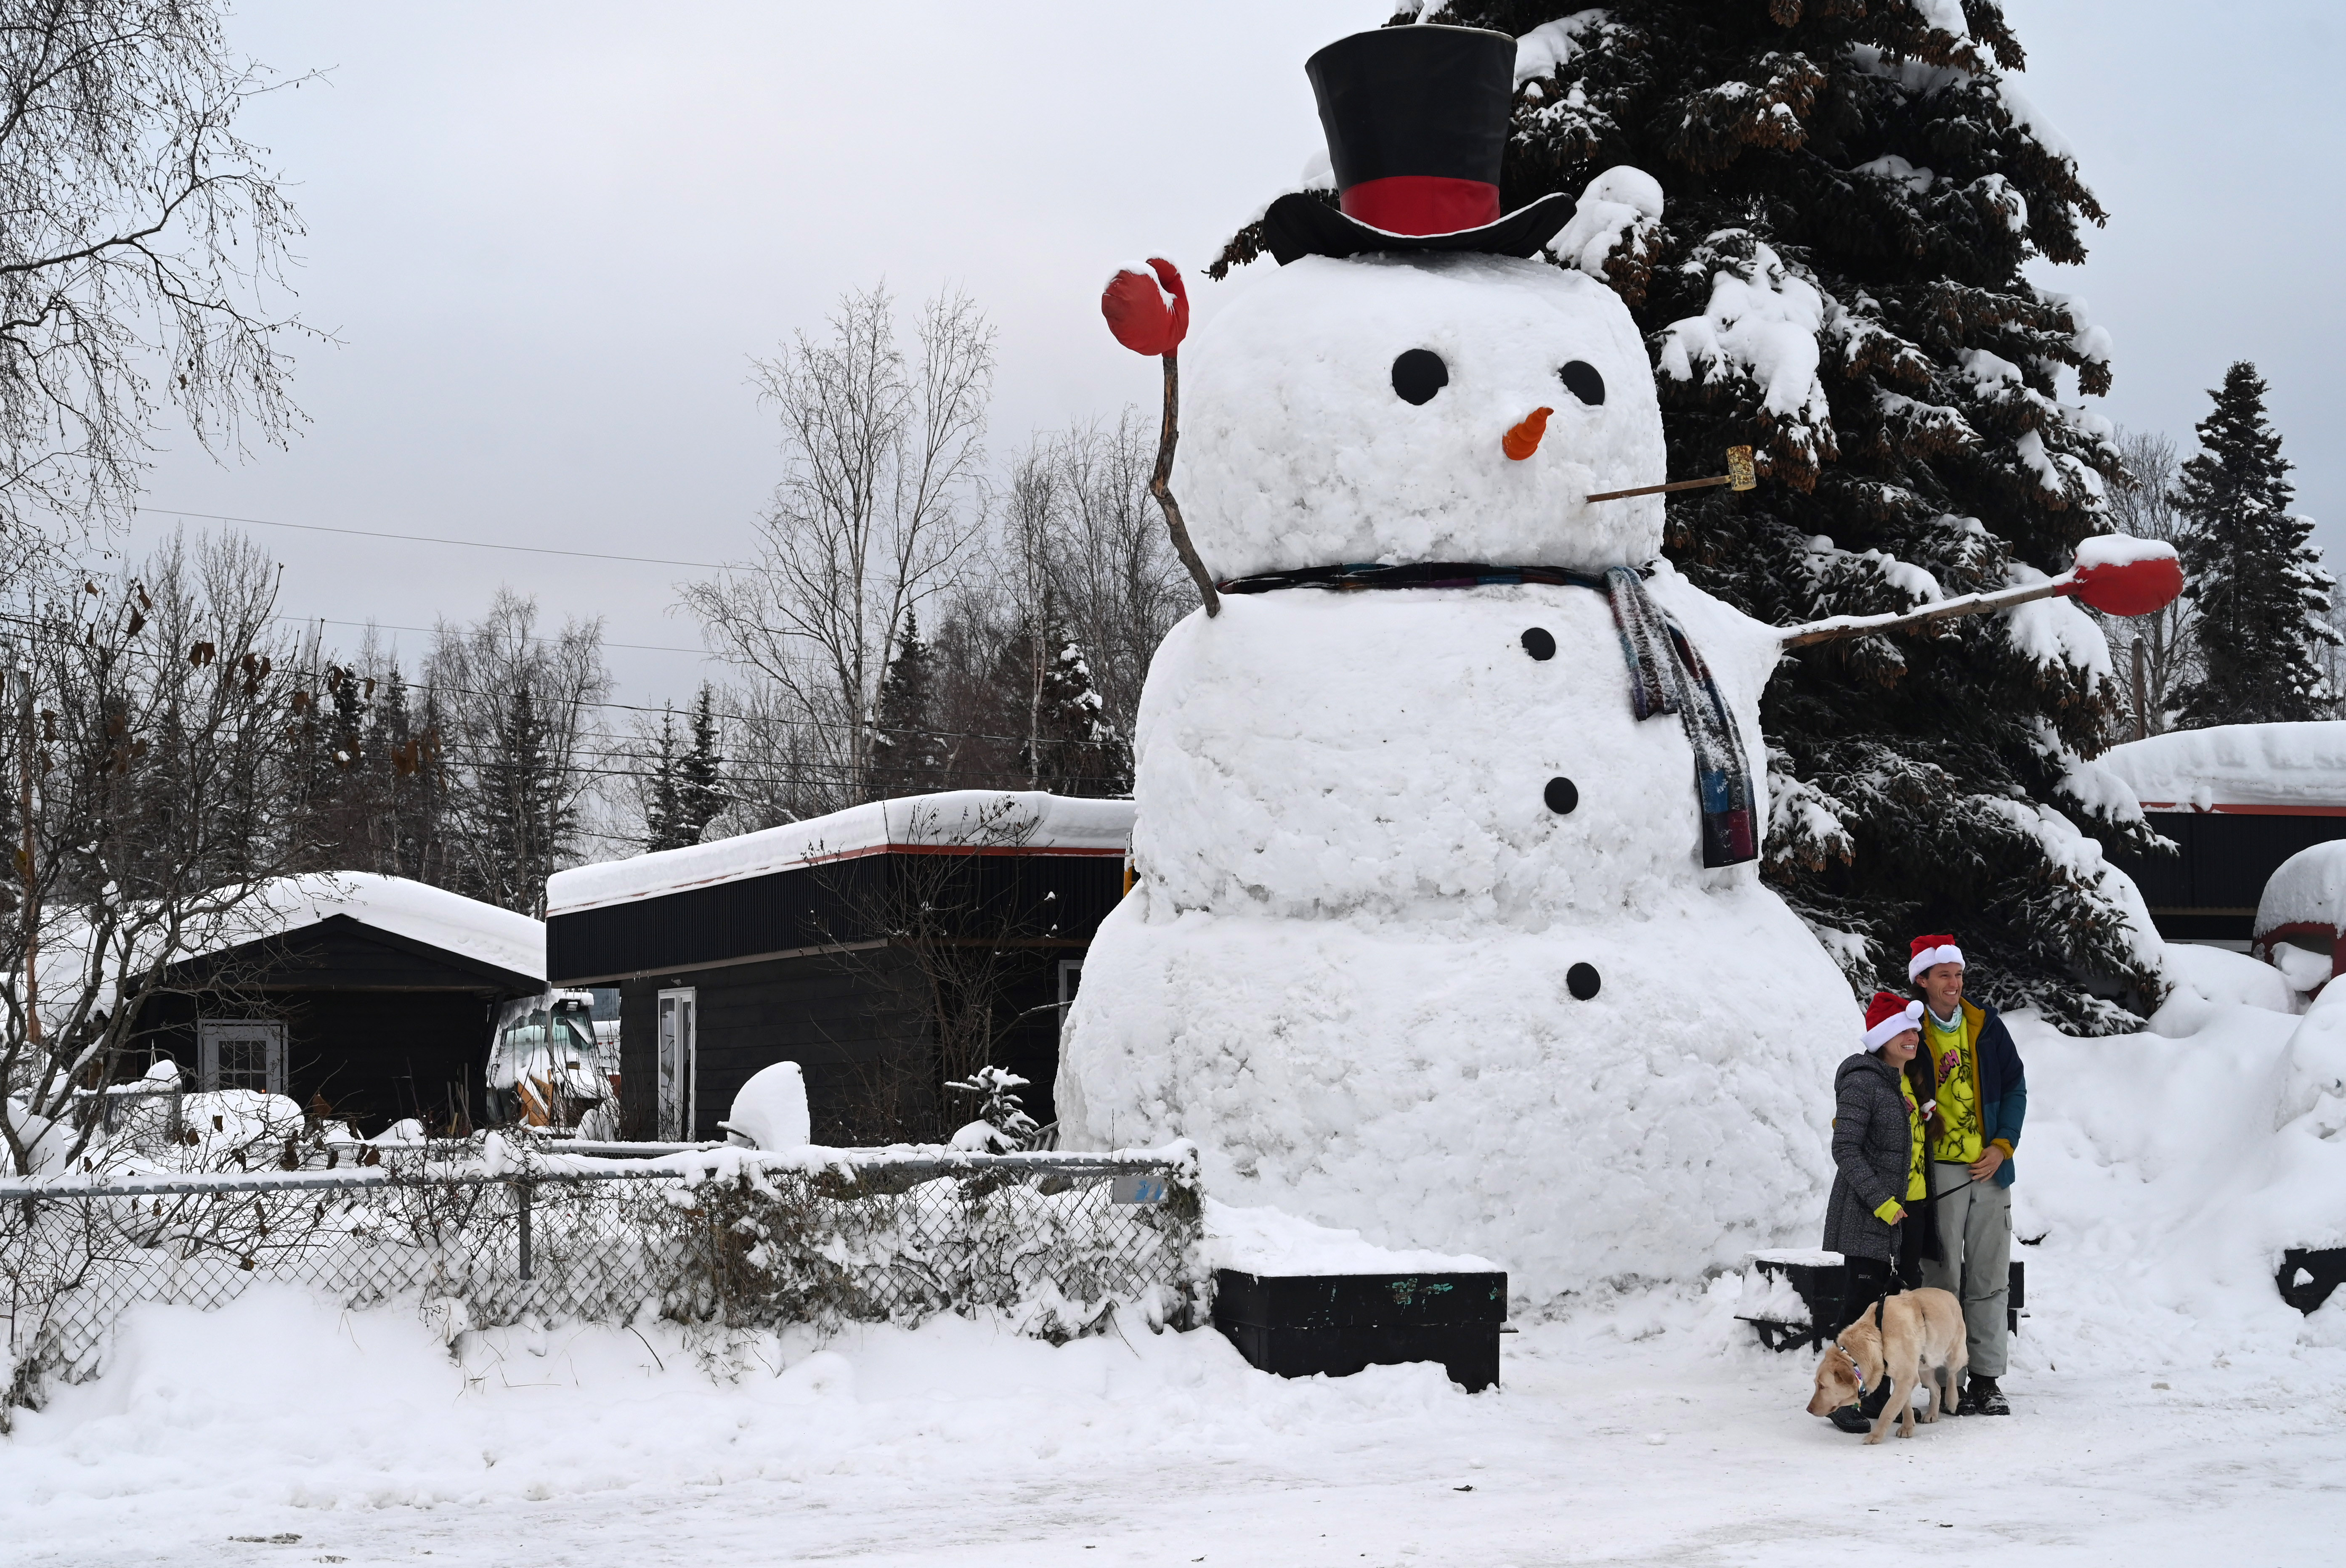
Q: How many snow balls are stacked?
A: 3